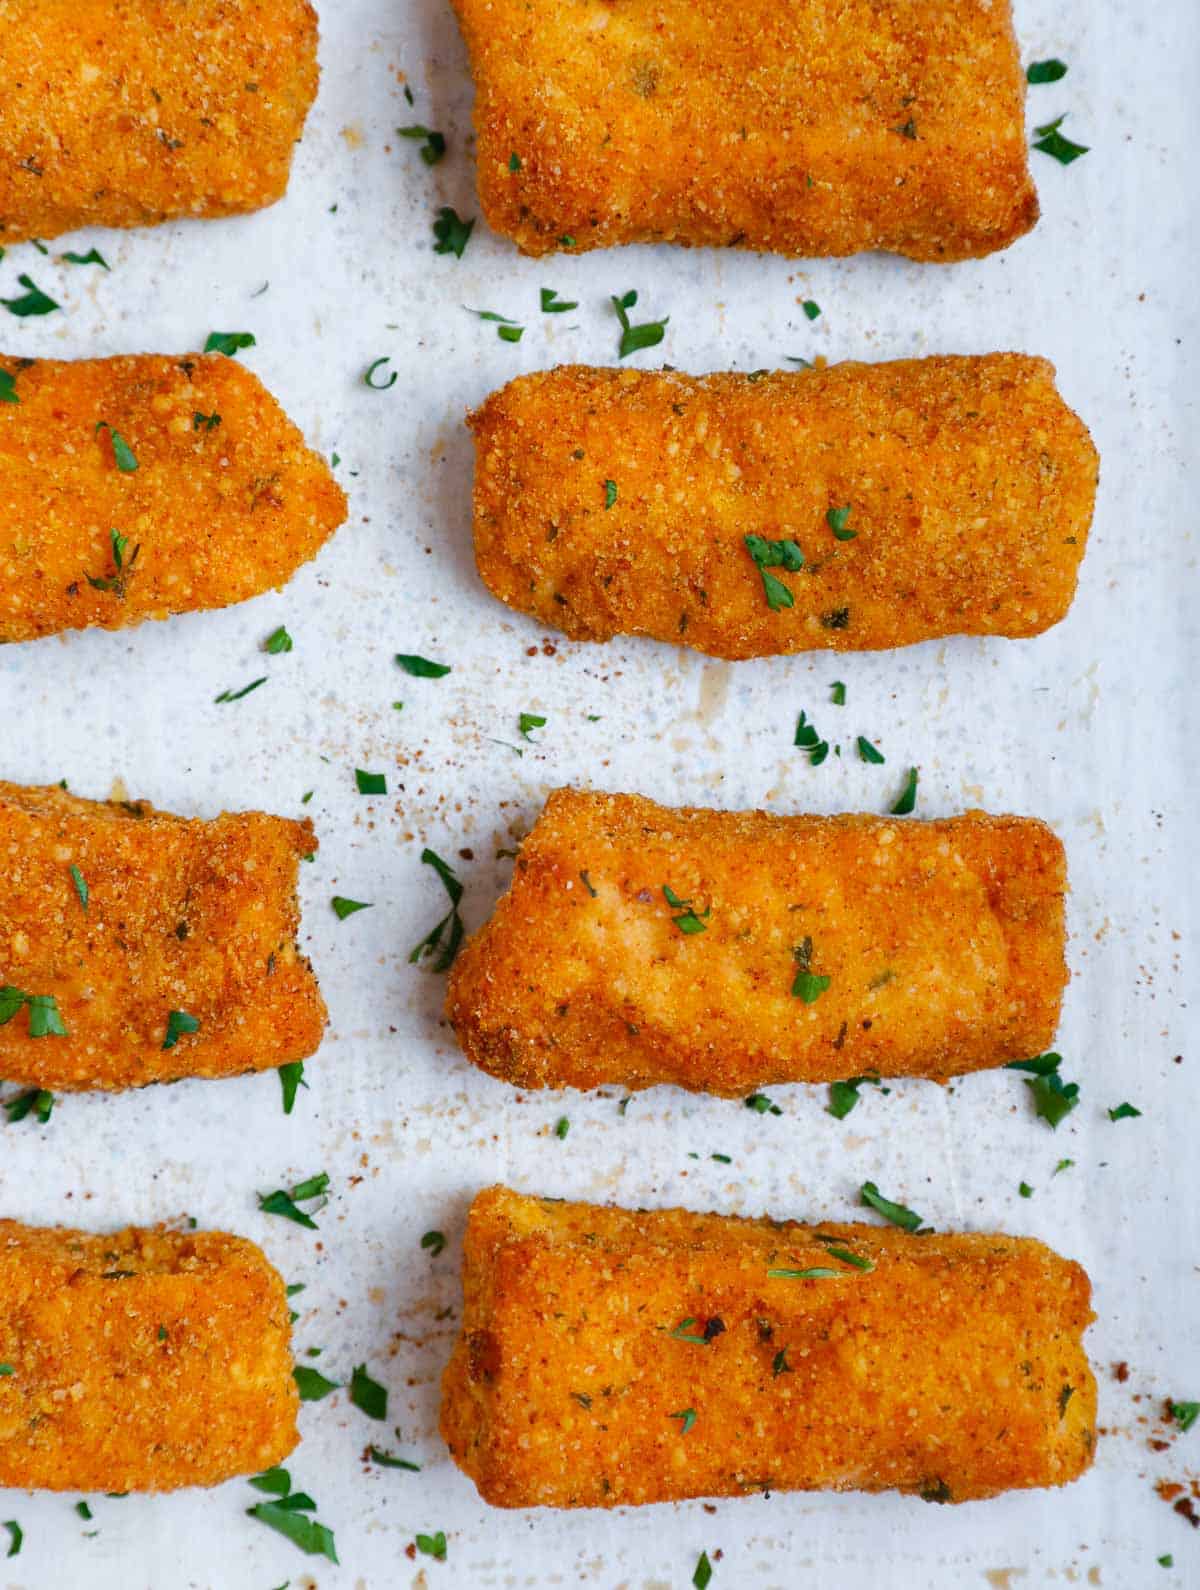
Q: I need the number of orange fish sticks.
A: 8